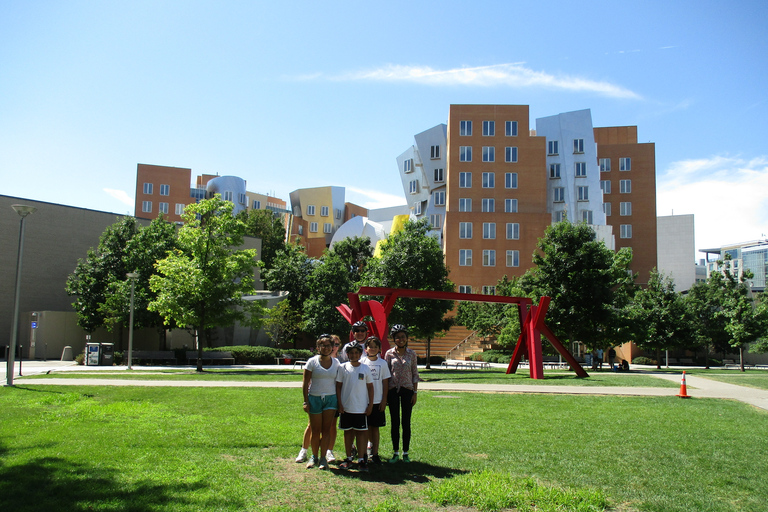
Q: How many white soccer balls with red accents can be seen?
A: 0